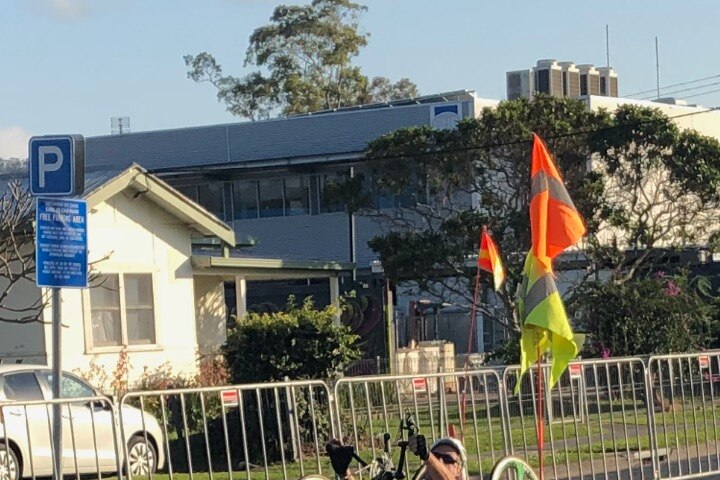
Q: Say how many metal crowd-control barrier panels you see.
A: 5